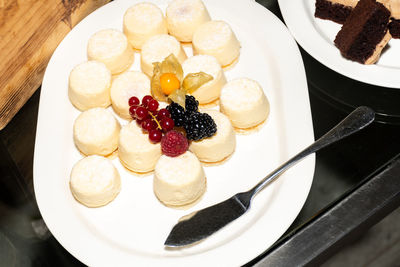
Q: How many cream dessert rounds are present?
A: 14